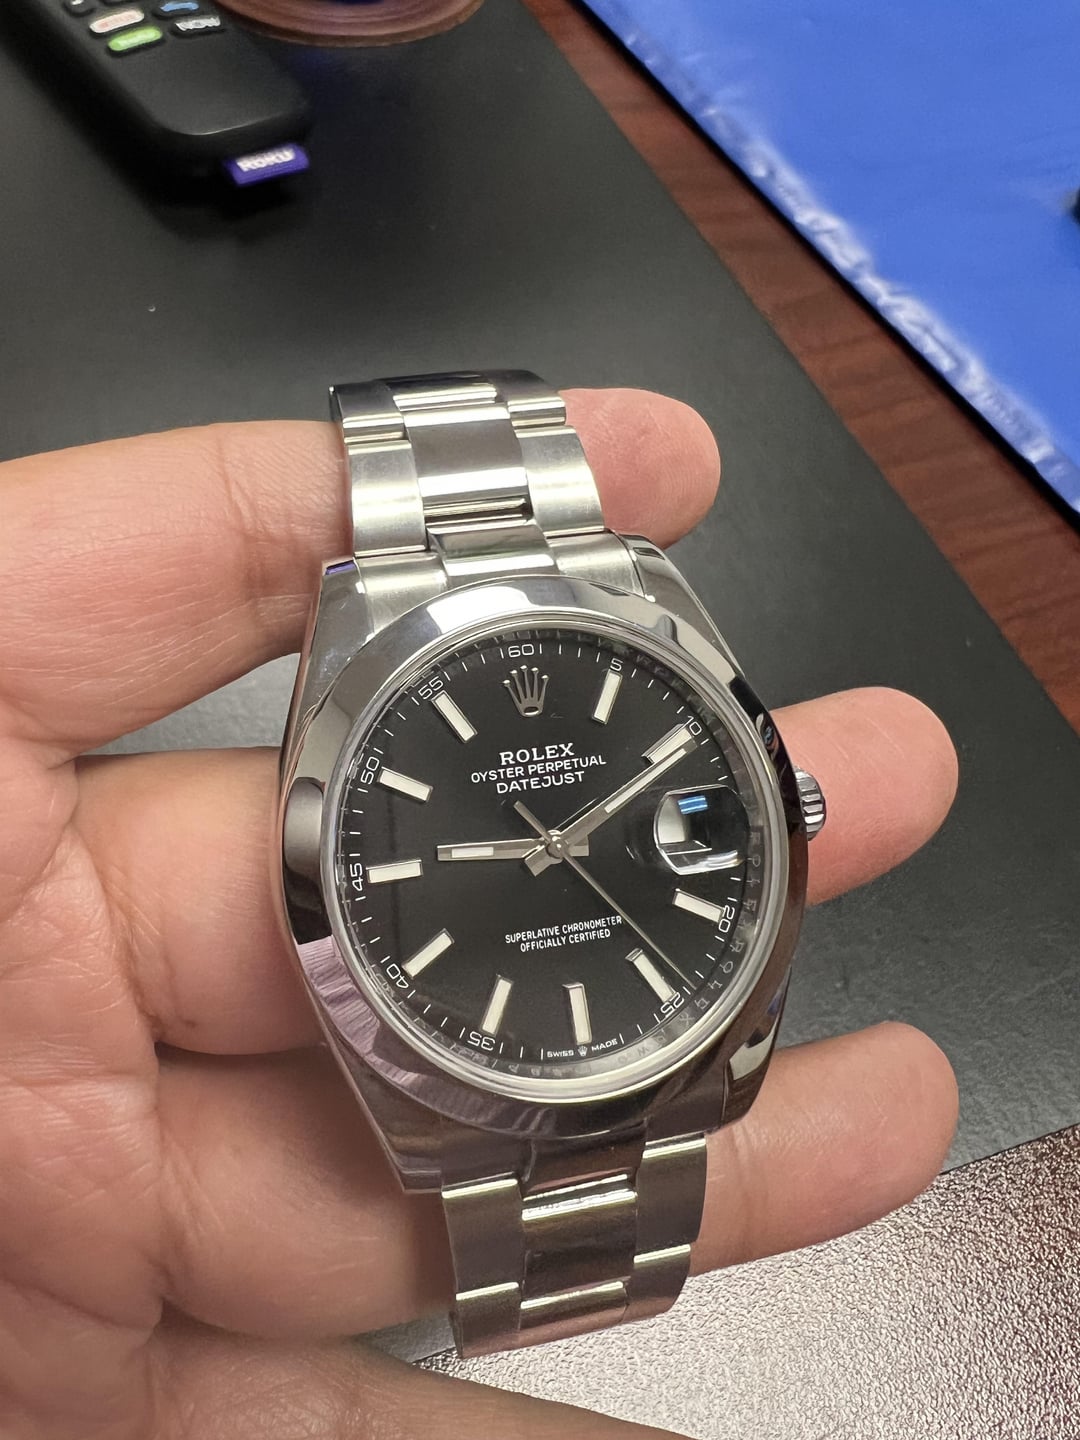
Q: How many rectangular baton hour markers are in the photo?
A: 10